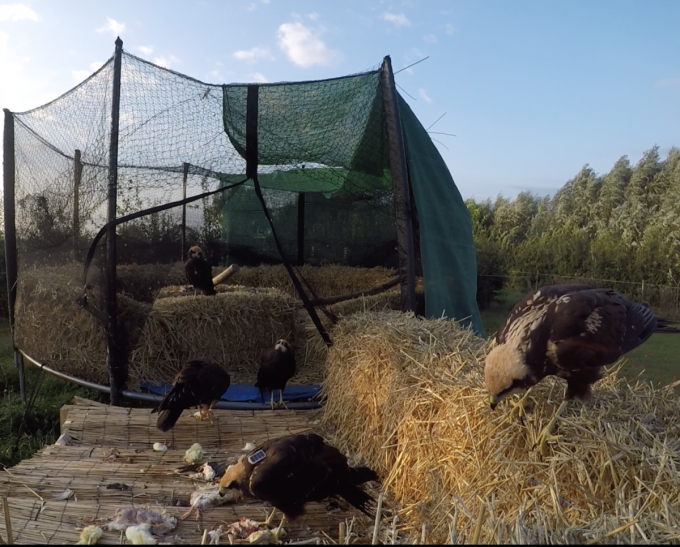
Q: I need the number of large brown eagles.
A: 5